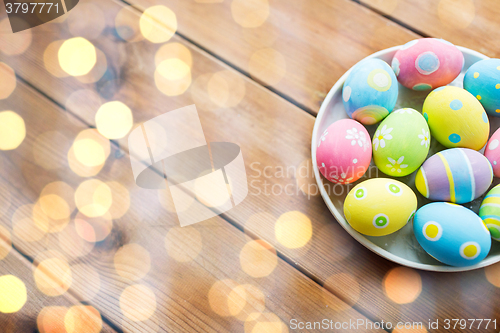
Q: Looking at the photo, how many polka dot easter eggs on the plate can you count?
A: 7